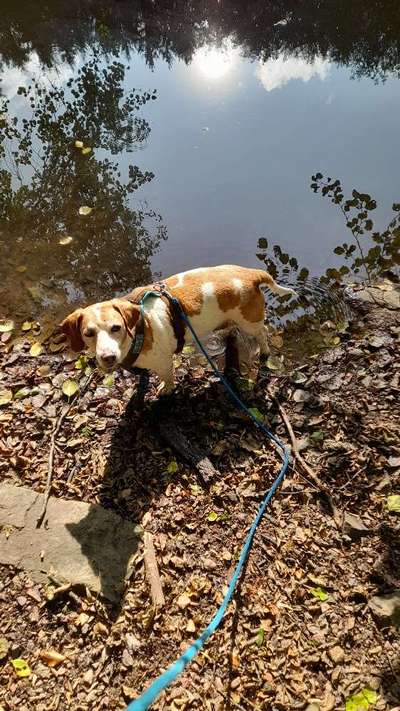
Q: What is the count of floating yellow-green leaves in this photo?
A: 4